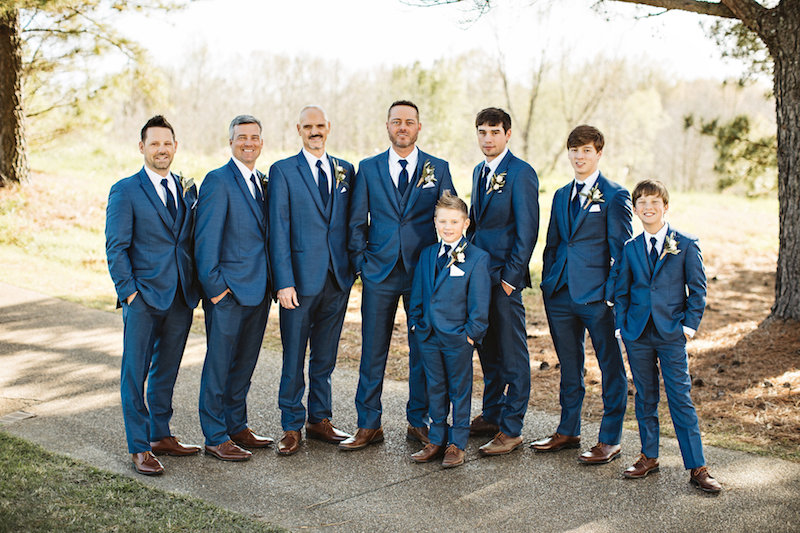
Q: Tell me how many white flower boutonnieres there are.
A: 8